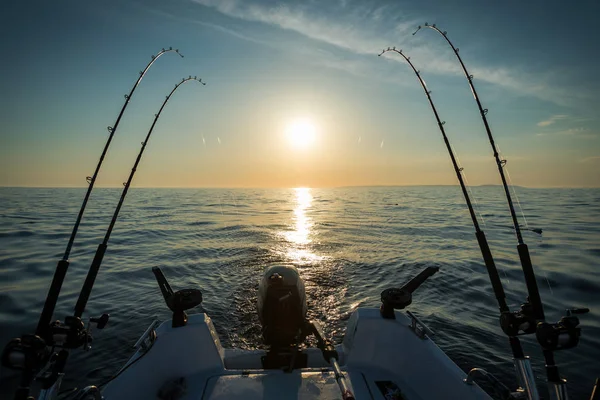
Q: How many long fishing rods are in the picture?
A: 4